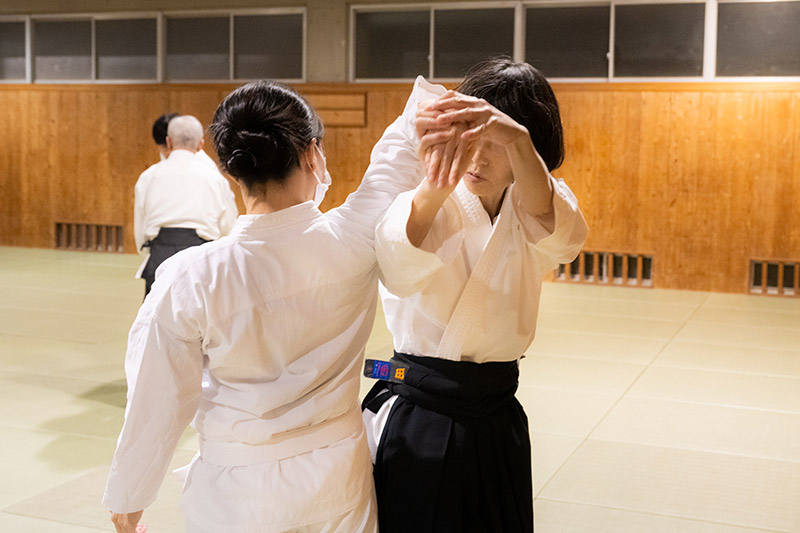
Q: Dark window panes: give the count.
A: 10